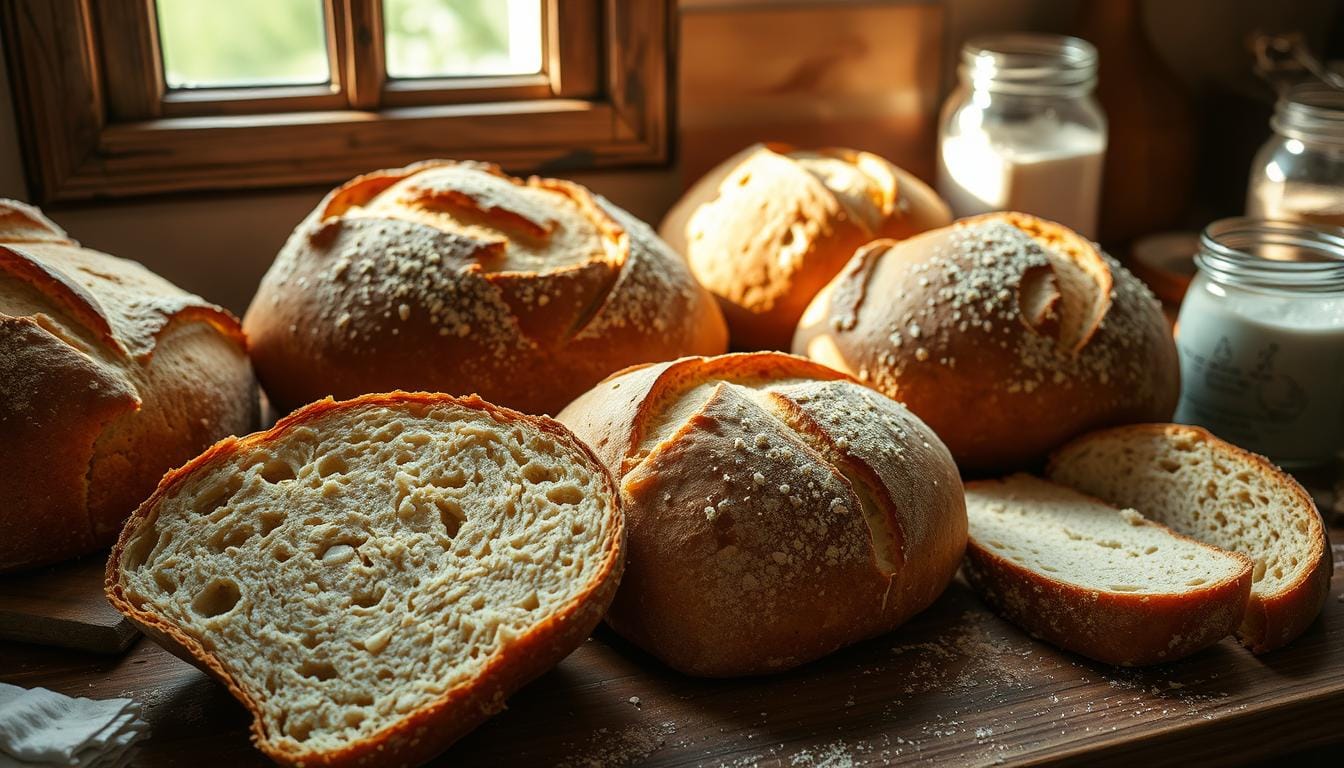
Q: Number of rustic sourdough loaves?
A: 5